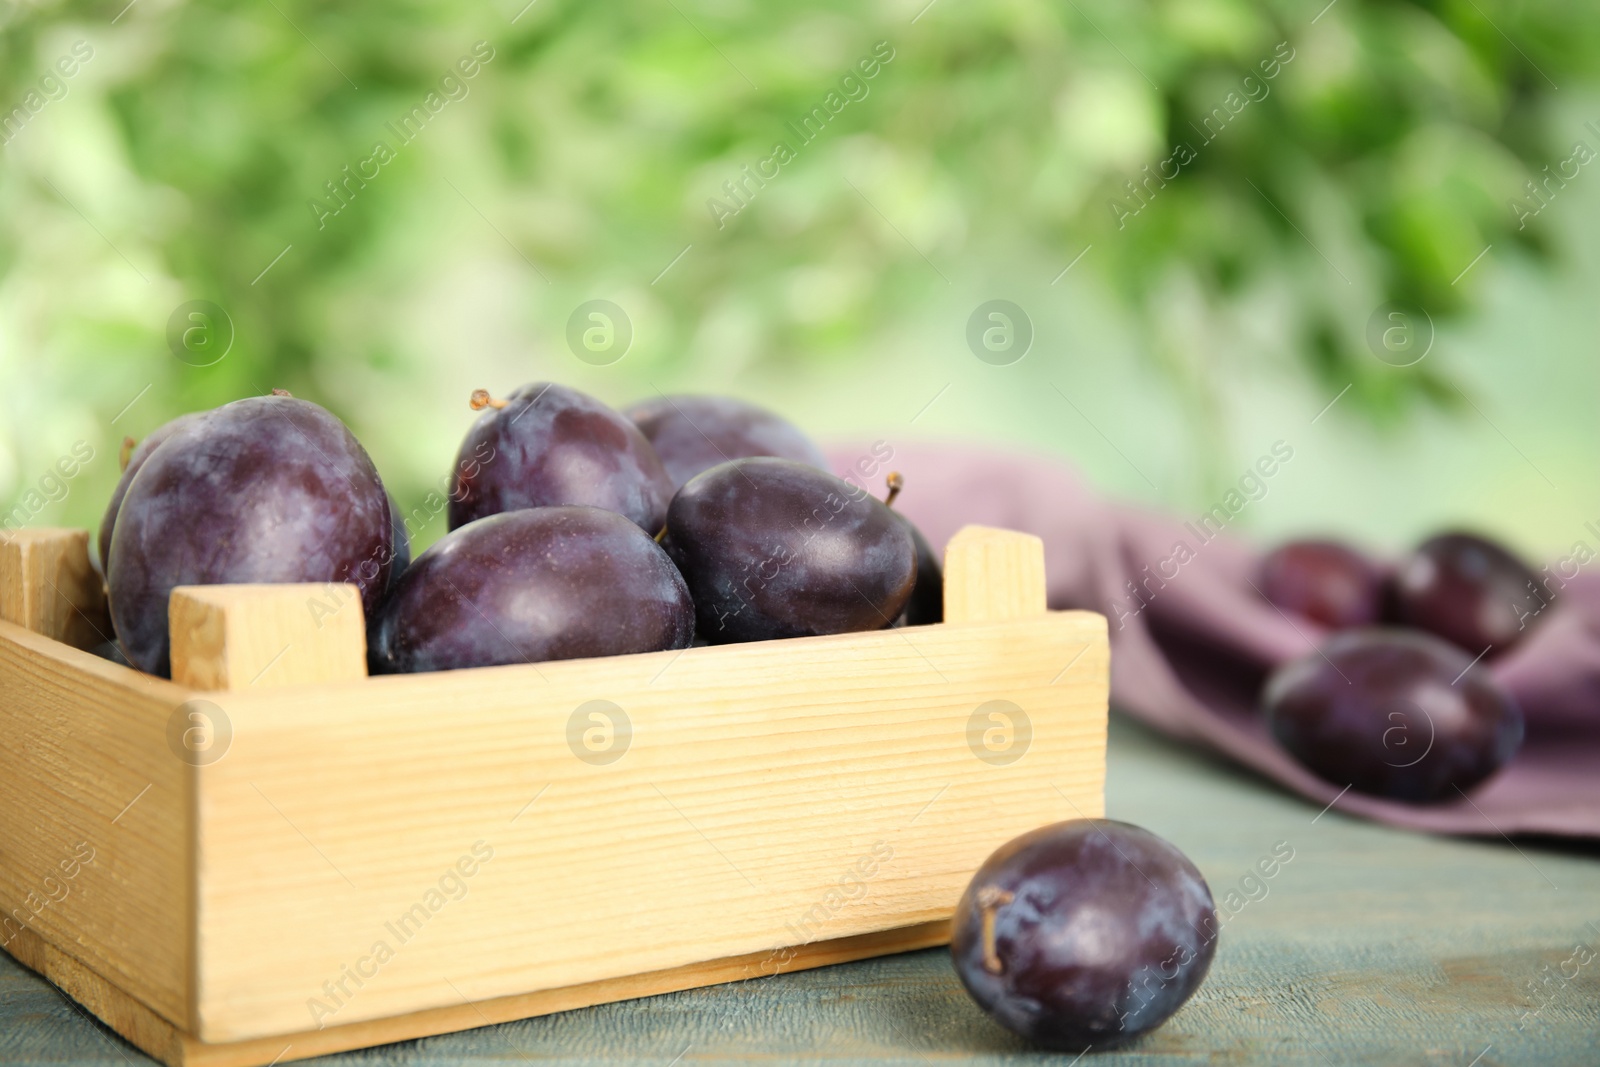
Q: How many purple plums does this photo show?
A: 12